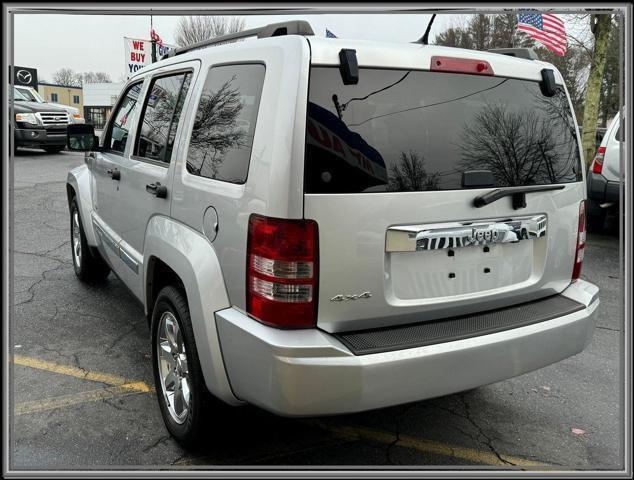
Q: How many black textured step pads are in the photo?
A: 1